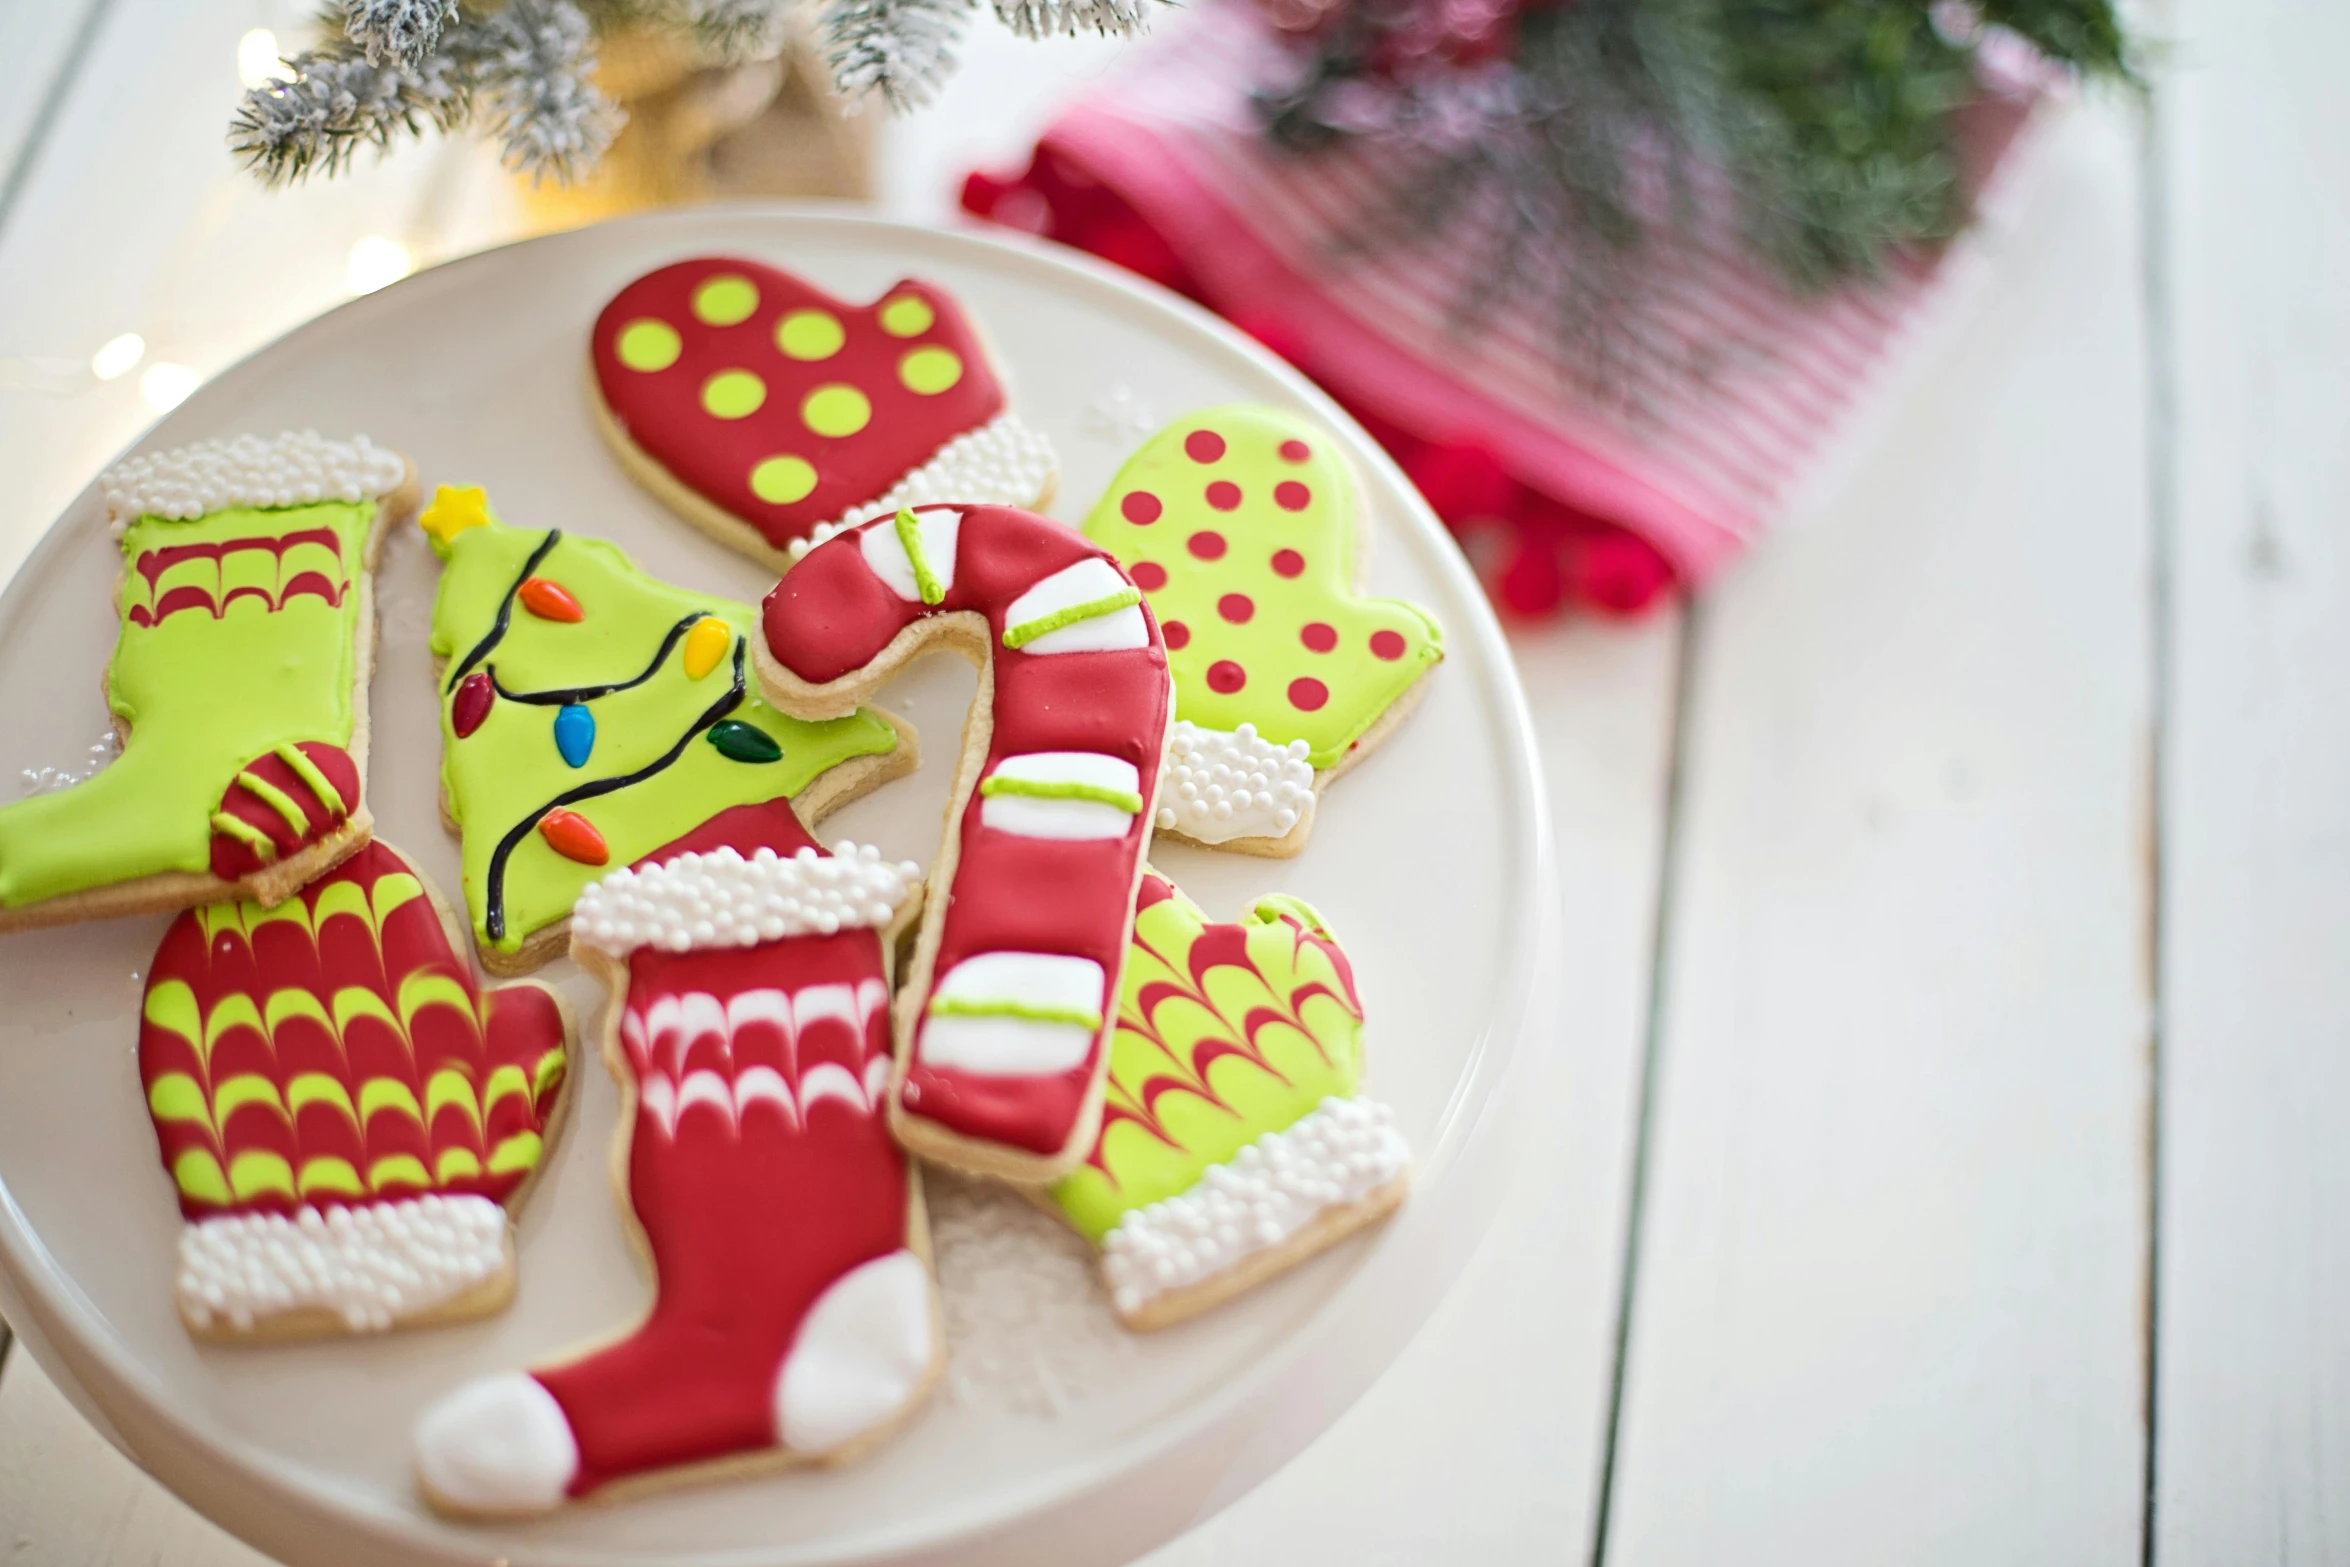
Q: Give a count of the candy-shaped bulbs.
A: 6